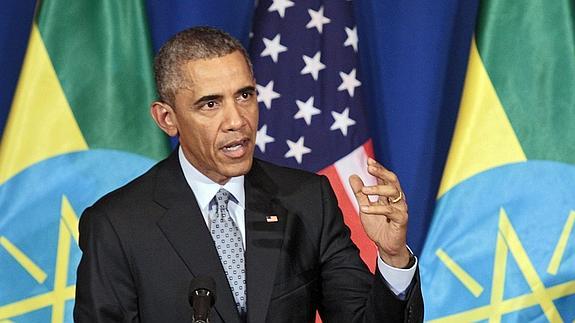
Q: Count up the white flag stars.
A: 11